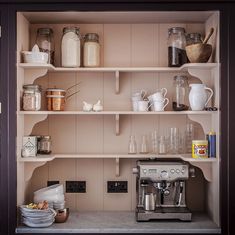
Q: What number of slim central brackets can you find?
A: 3